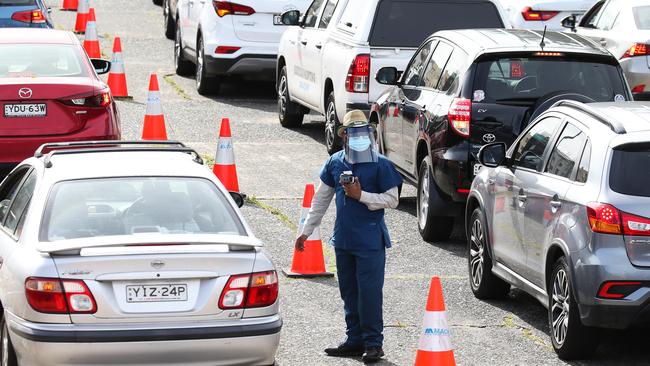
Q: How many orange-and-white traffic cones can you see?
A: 8